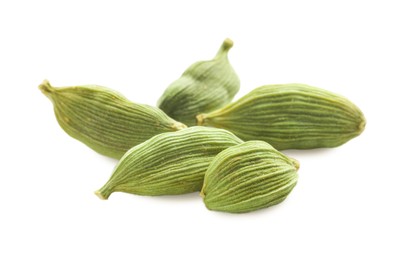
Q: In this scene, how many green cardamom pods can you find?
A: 5